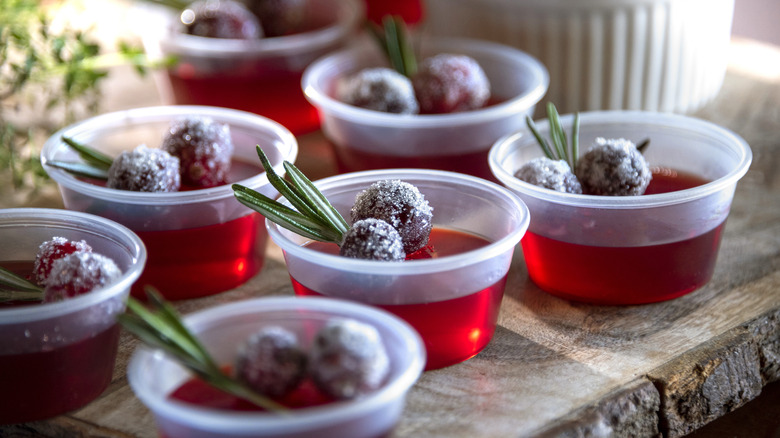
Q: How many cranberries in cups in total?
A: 14